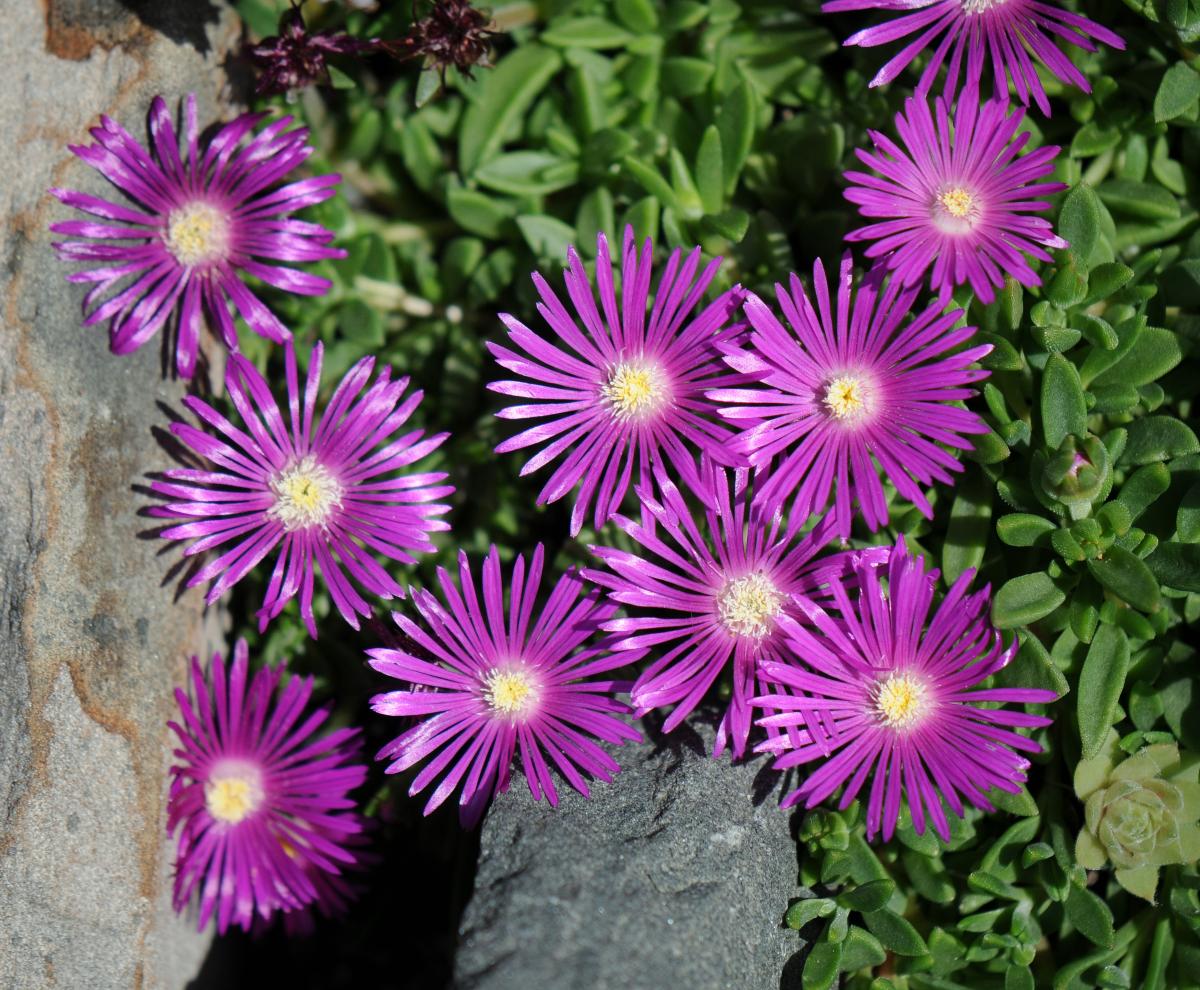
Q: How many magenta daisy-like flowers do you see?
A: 10